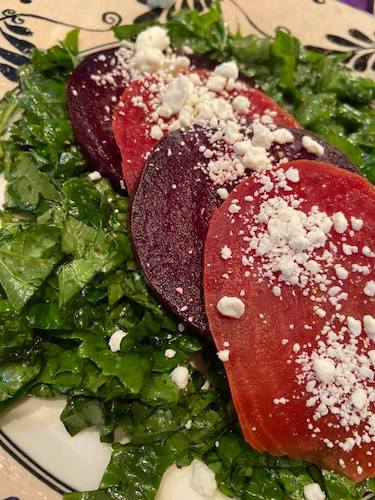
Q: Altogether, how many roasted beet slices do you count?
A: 4